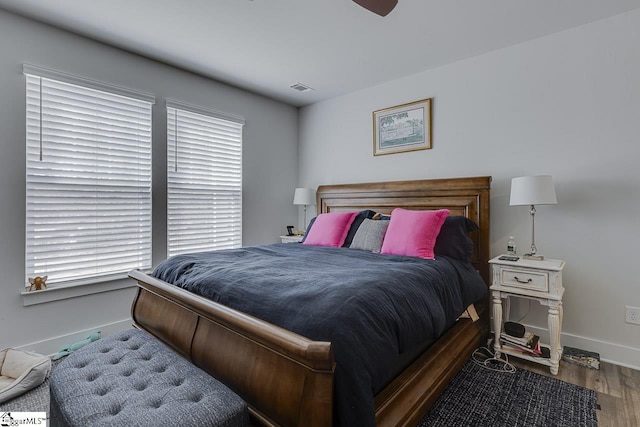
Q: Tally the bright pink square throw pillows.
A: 2